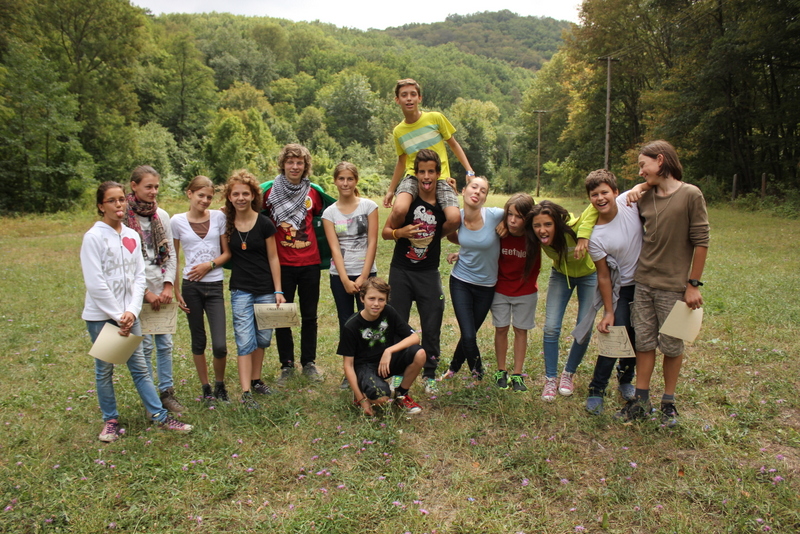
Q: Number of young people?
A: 14